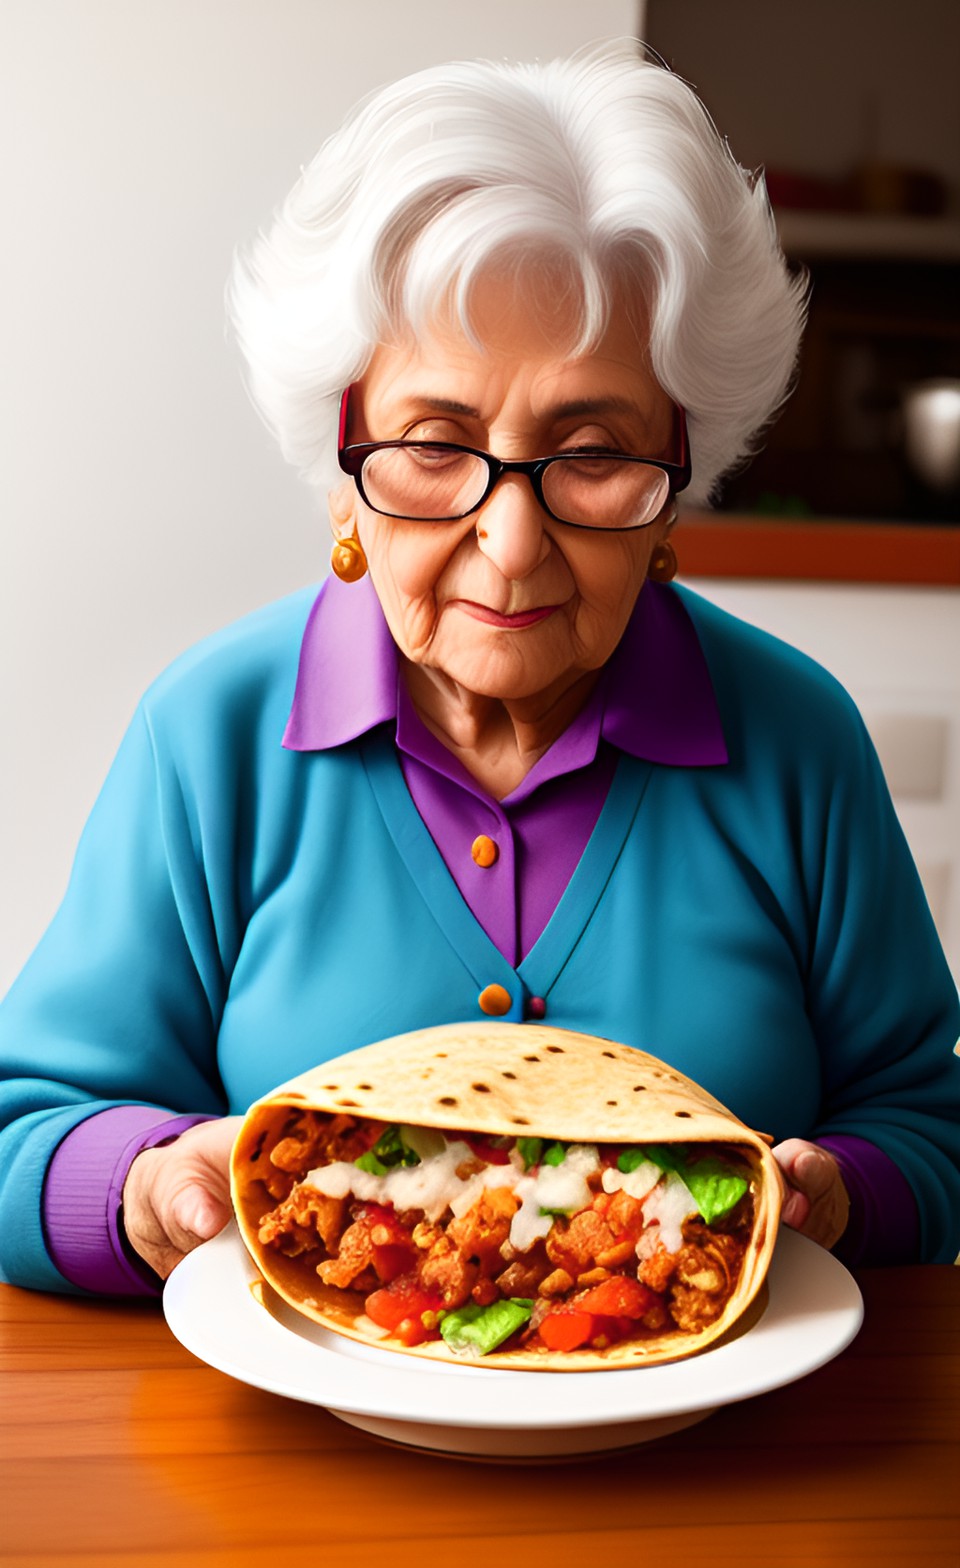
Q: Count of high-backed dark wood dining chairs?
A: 0